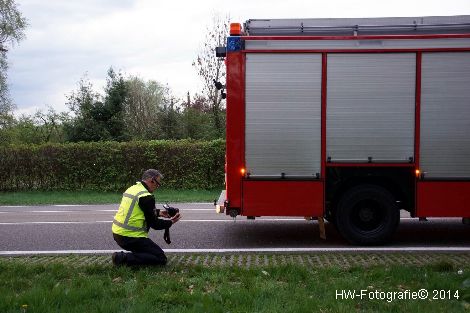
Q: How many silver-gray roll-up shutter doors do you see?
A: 3